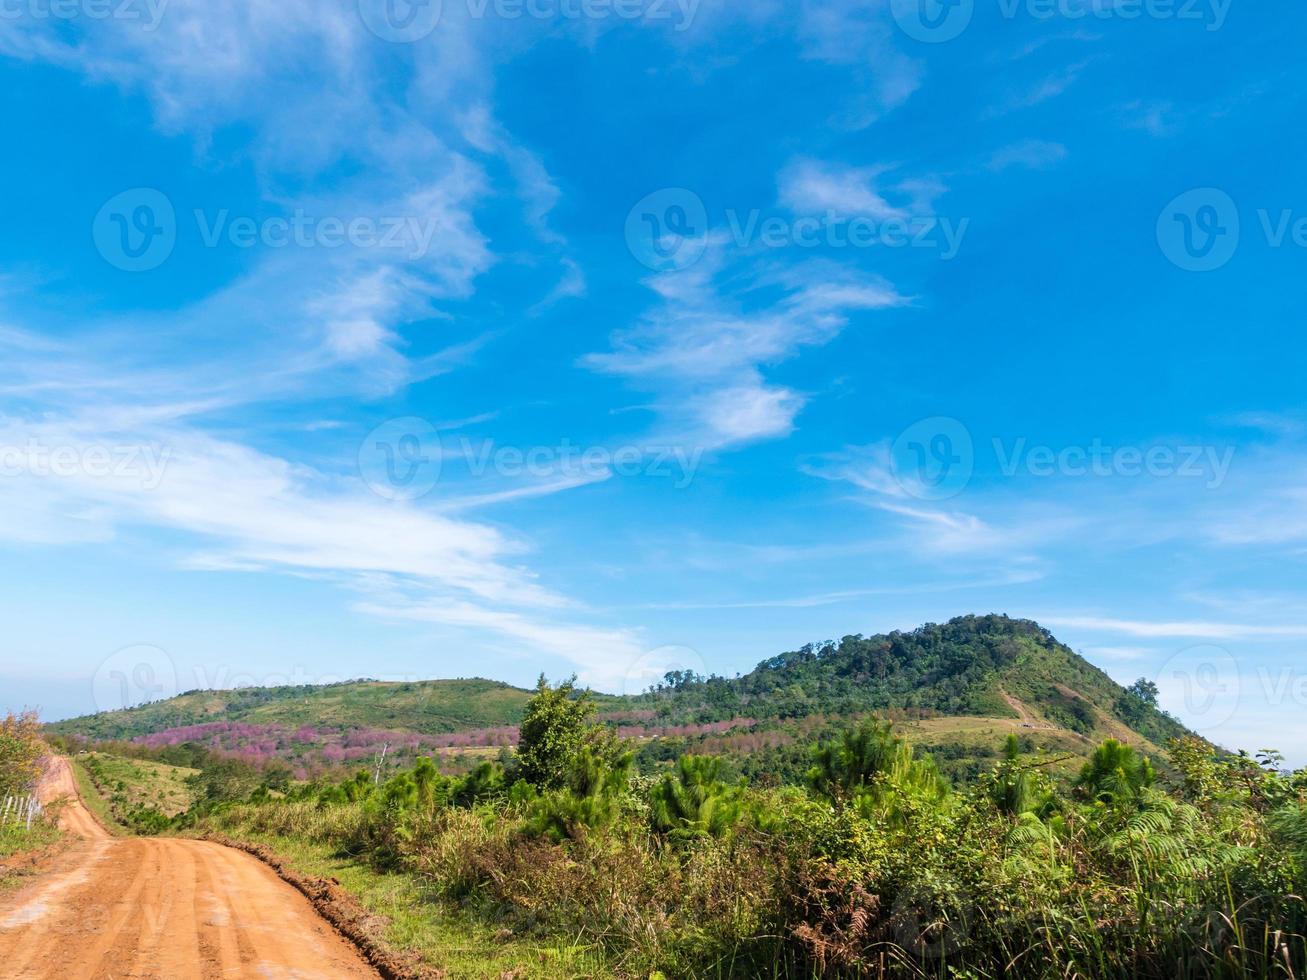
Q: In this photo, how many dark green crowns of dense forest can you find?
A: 1